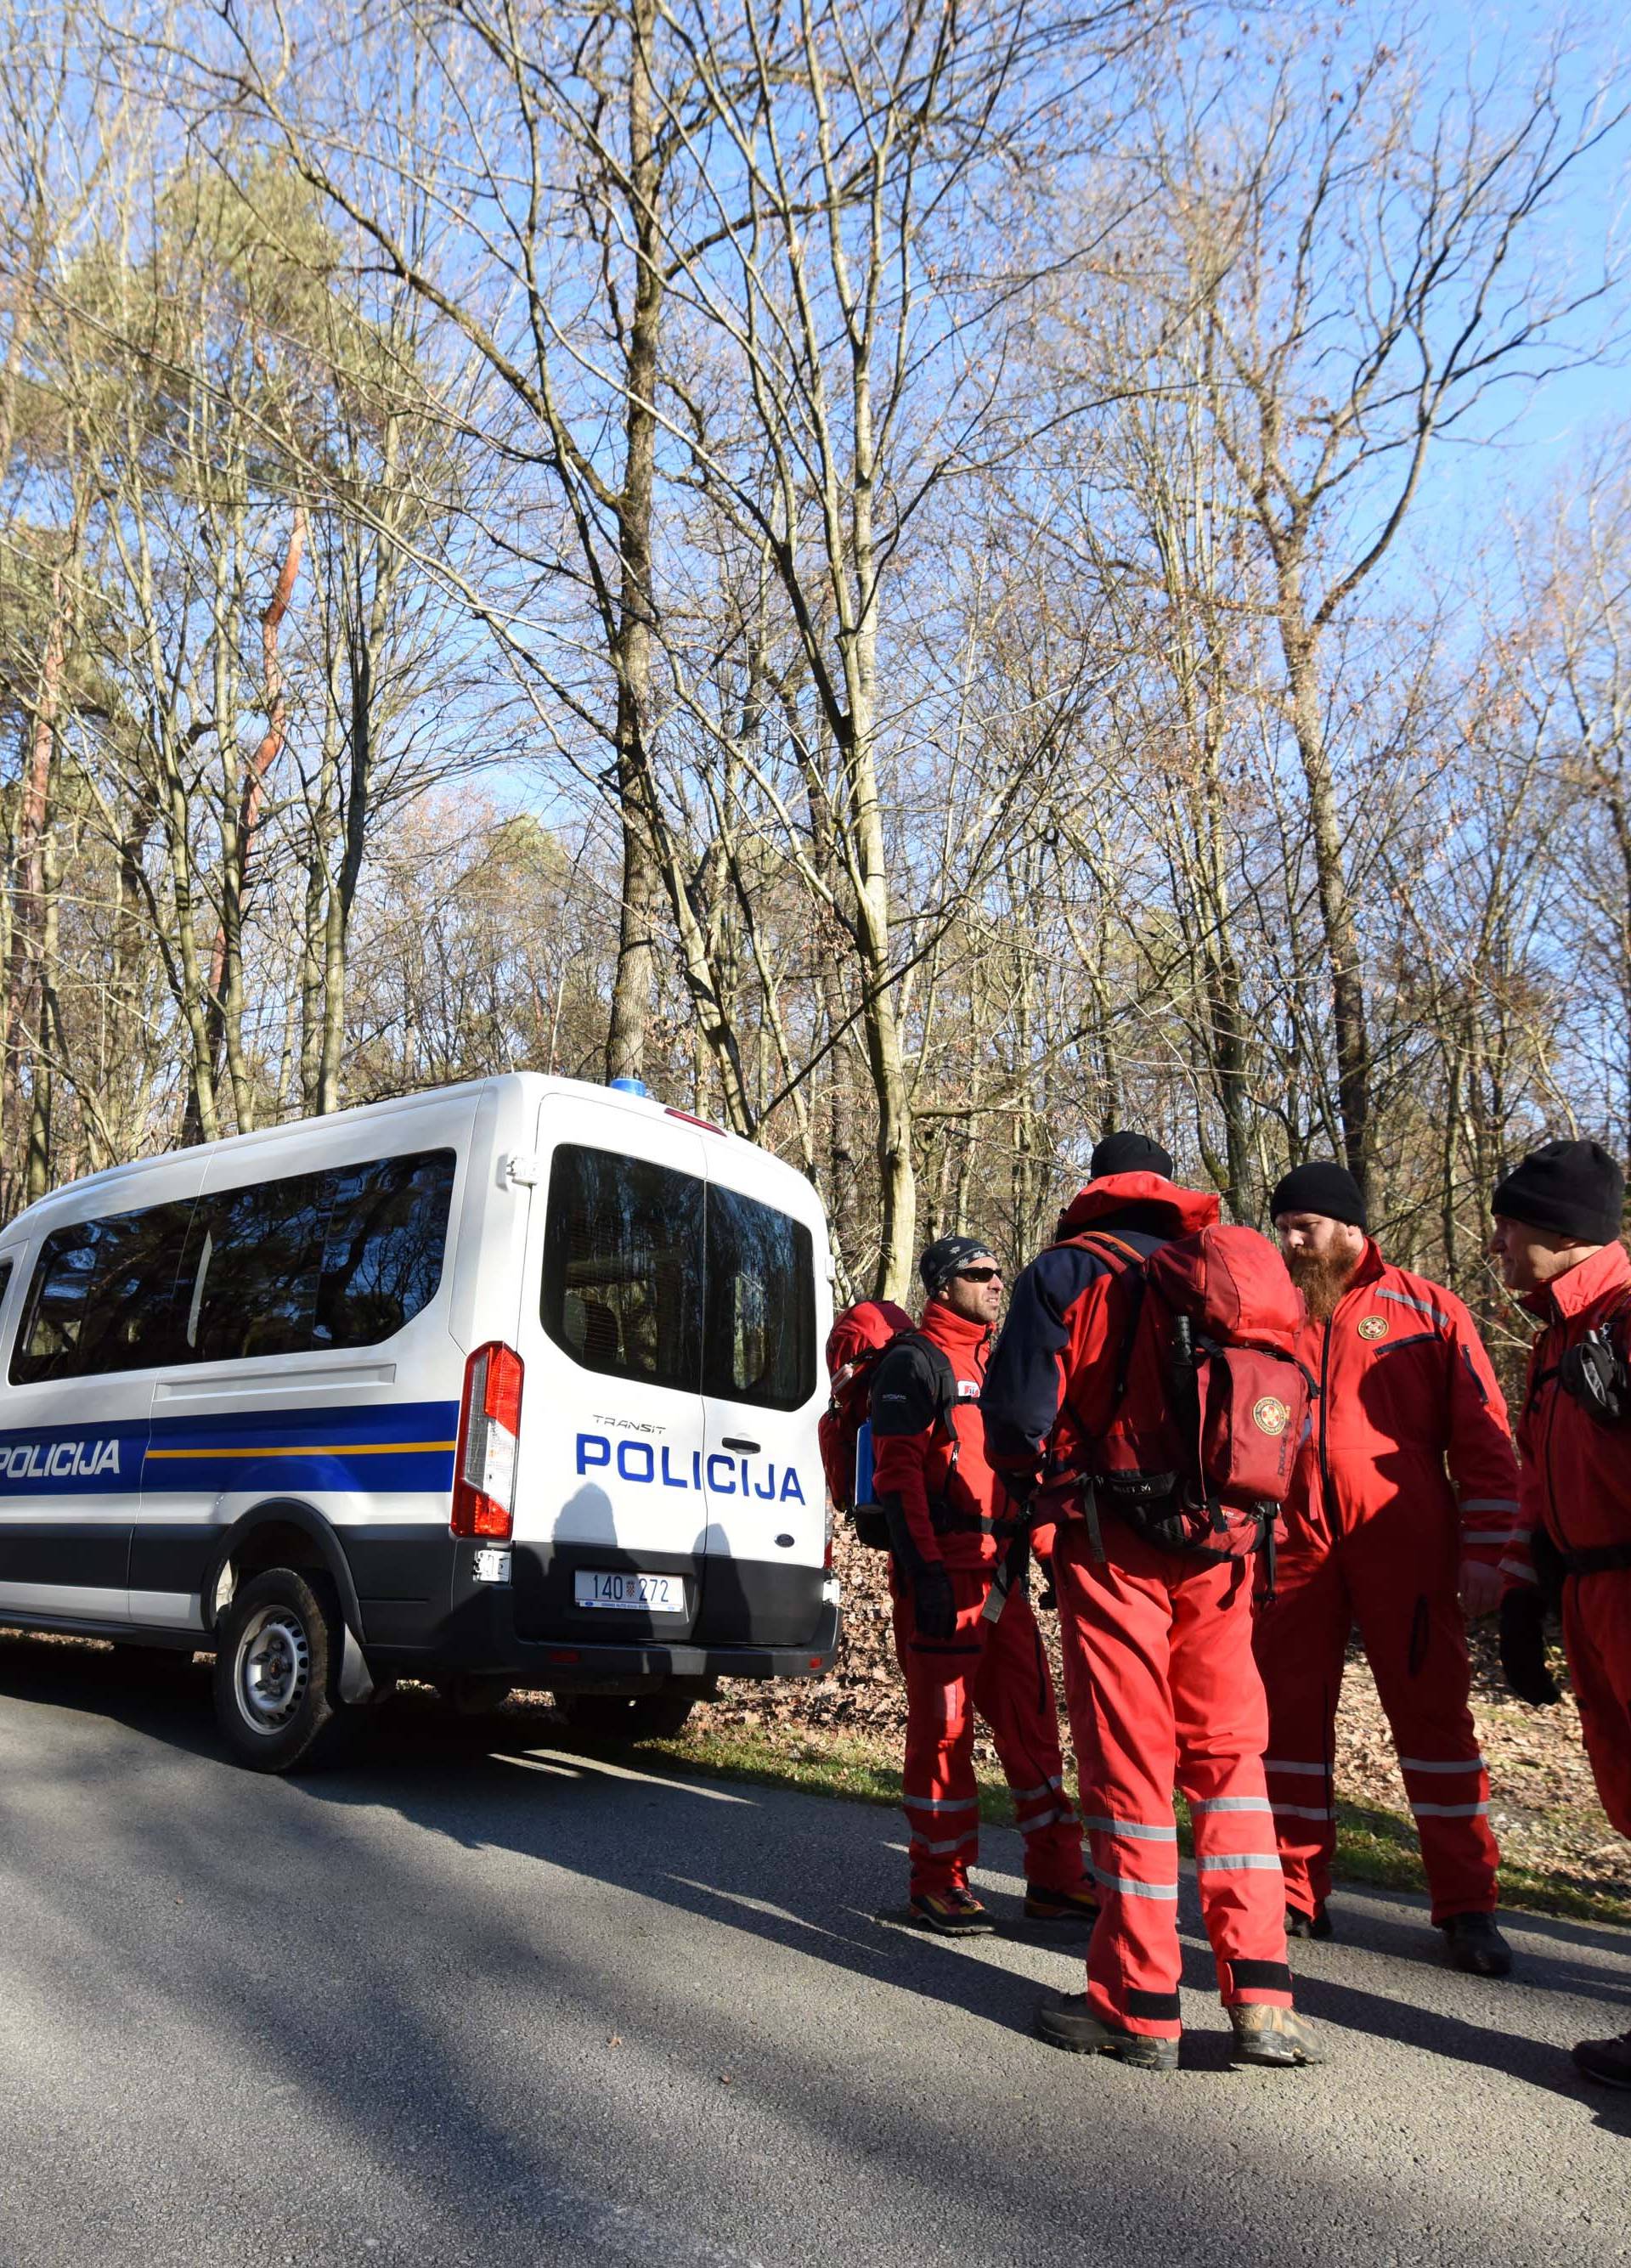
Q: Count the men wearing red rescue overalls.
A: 4